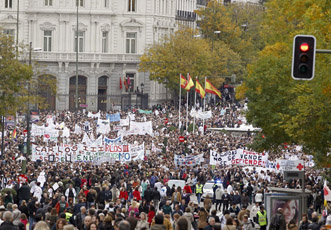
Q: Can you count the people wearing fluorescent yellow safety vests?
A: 3